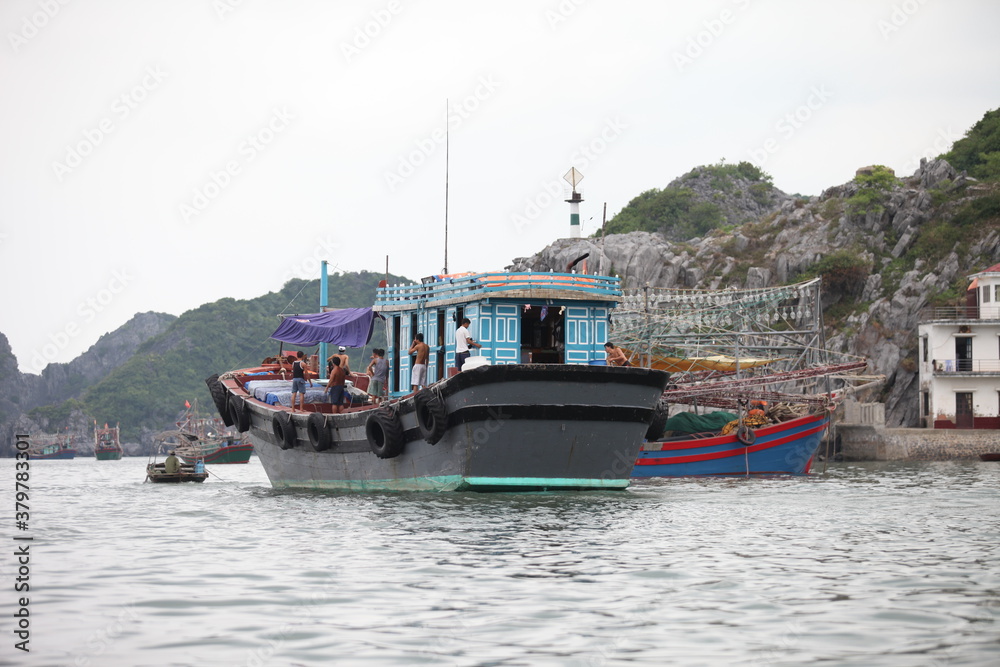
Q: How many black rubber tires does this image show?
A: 8